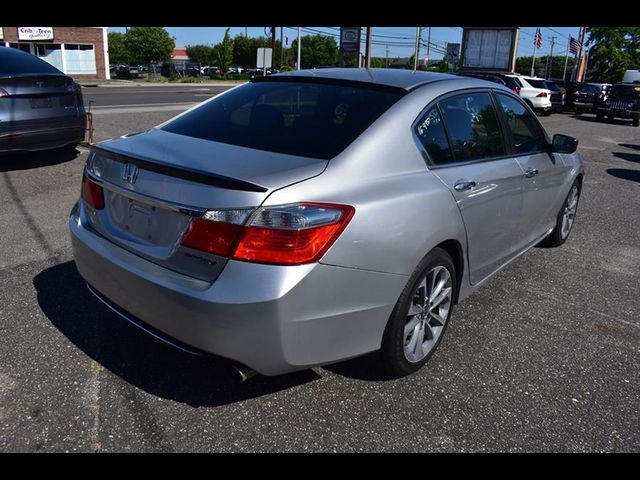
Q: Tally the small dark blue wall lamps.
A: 0